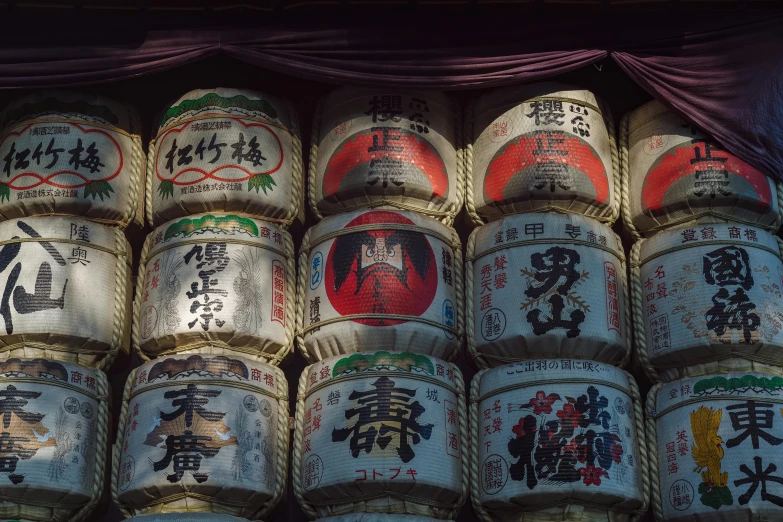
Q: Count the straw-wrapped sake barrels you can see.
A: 15